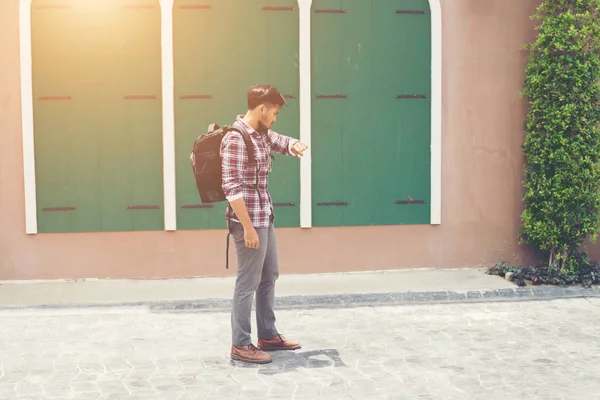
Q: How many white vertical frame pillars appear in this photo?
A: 4